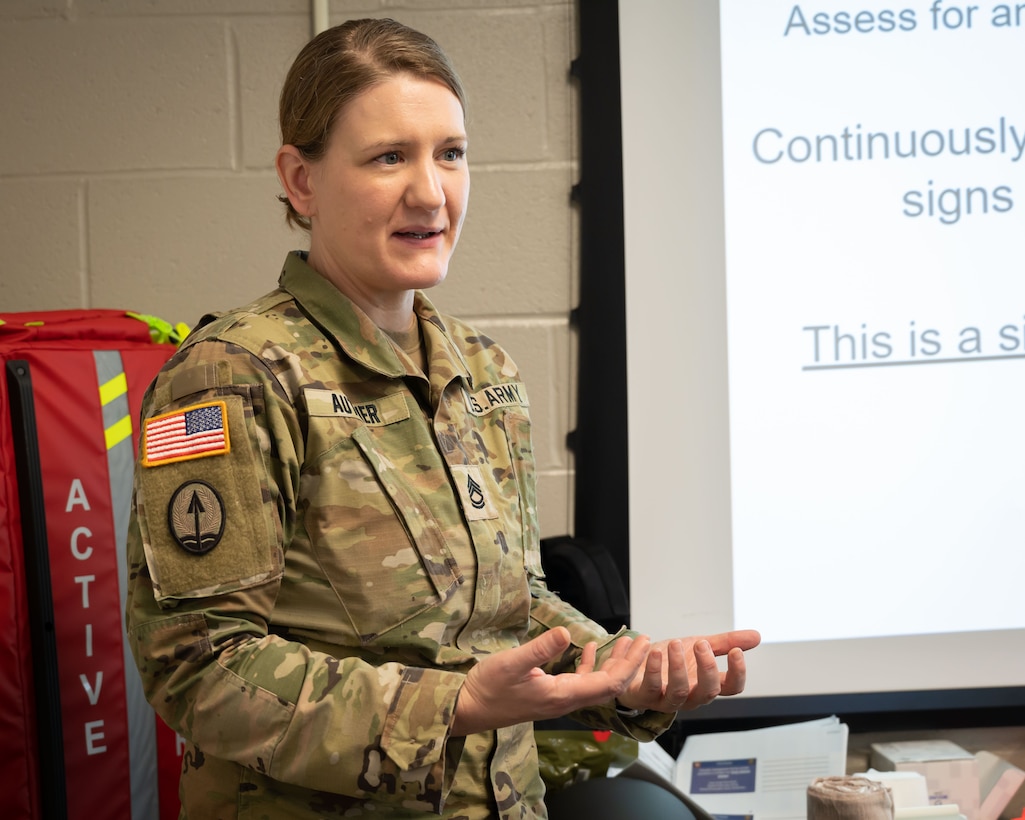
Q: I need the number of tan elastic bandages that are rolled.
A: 1